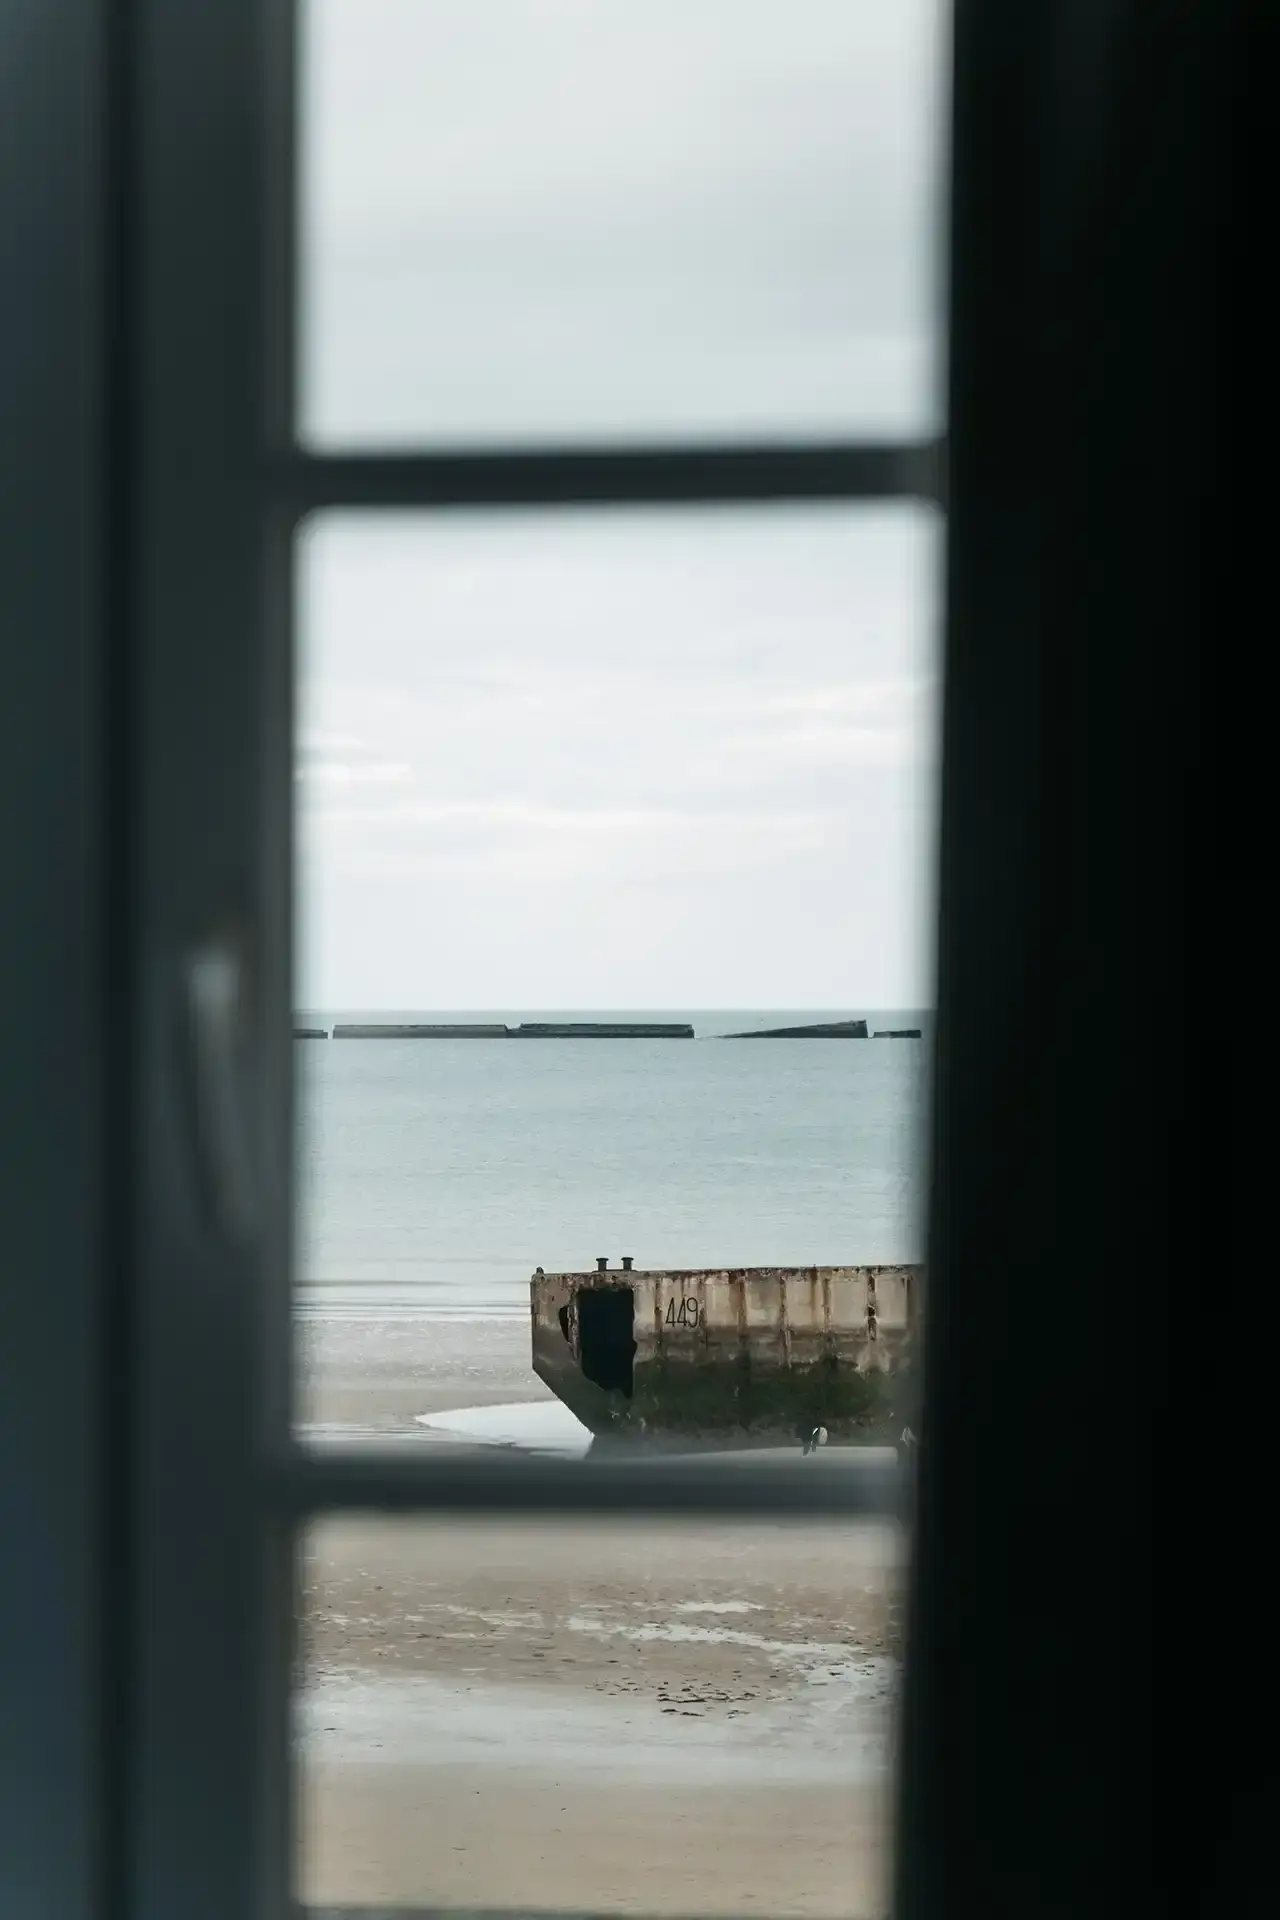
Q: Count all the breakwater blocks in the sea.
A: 5